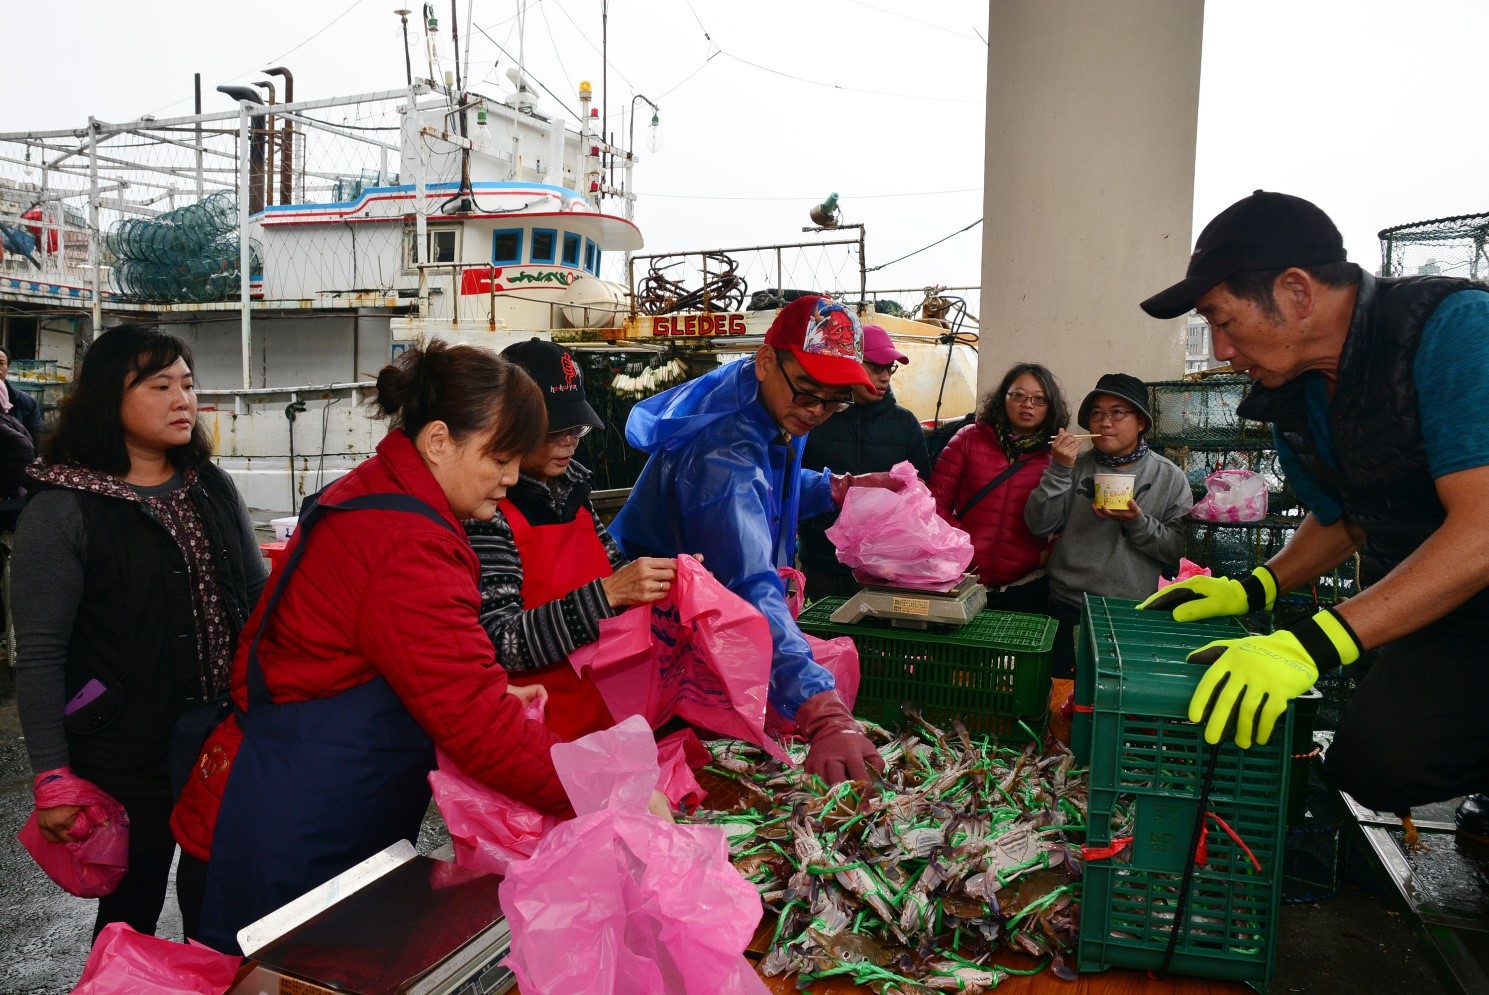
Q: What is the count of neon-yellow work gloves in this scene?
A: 2